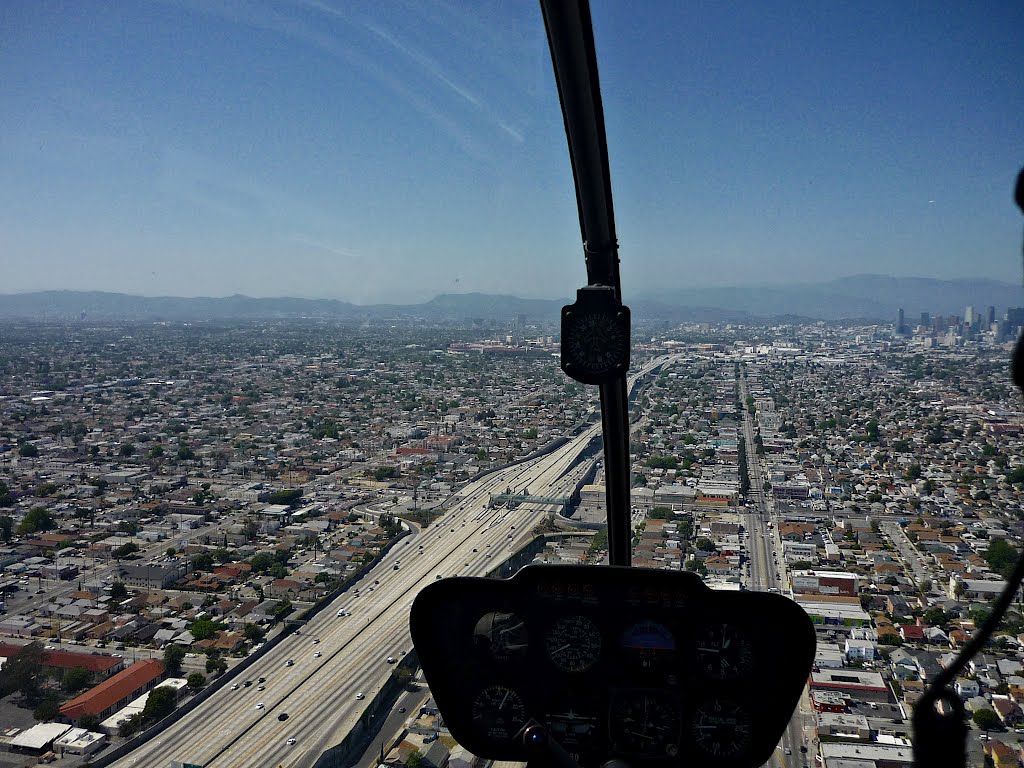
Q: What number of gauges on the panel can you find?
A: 8